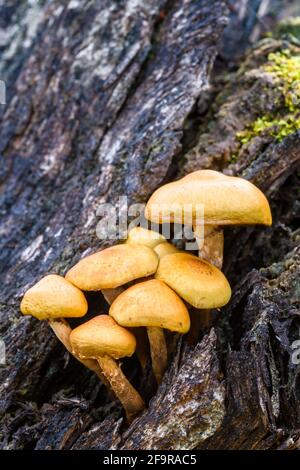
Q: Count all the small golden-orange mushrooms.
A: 8